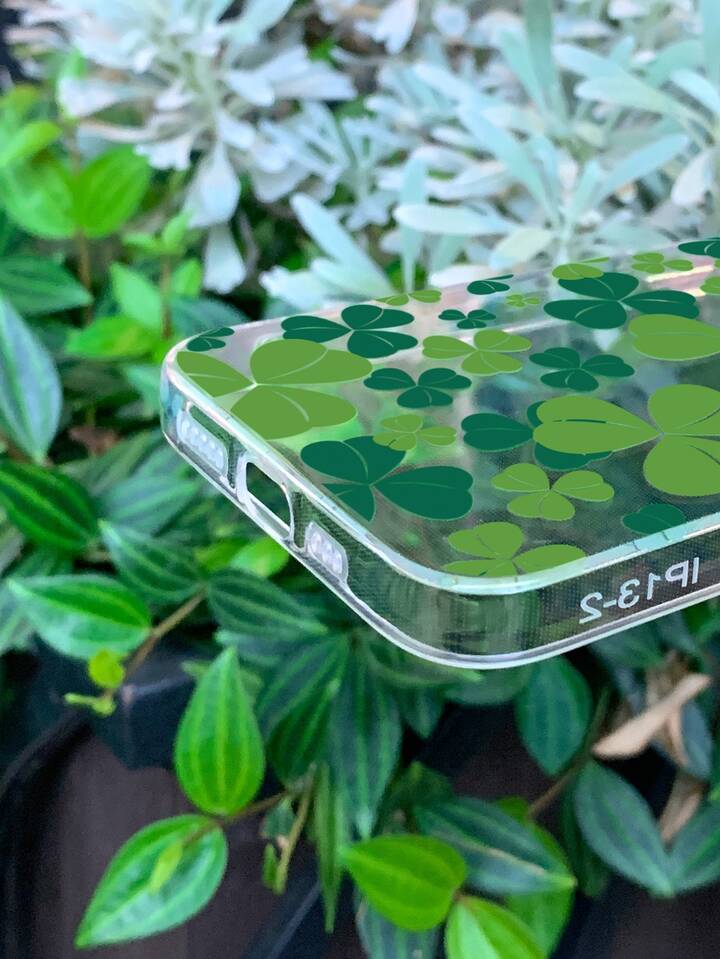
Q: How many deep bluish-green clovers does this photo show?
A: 11